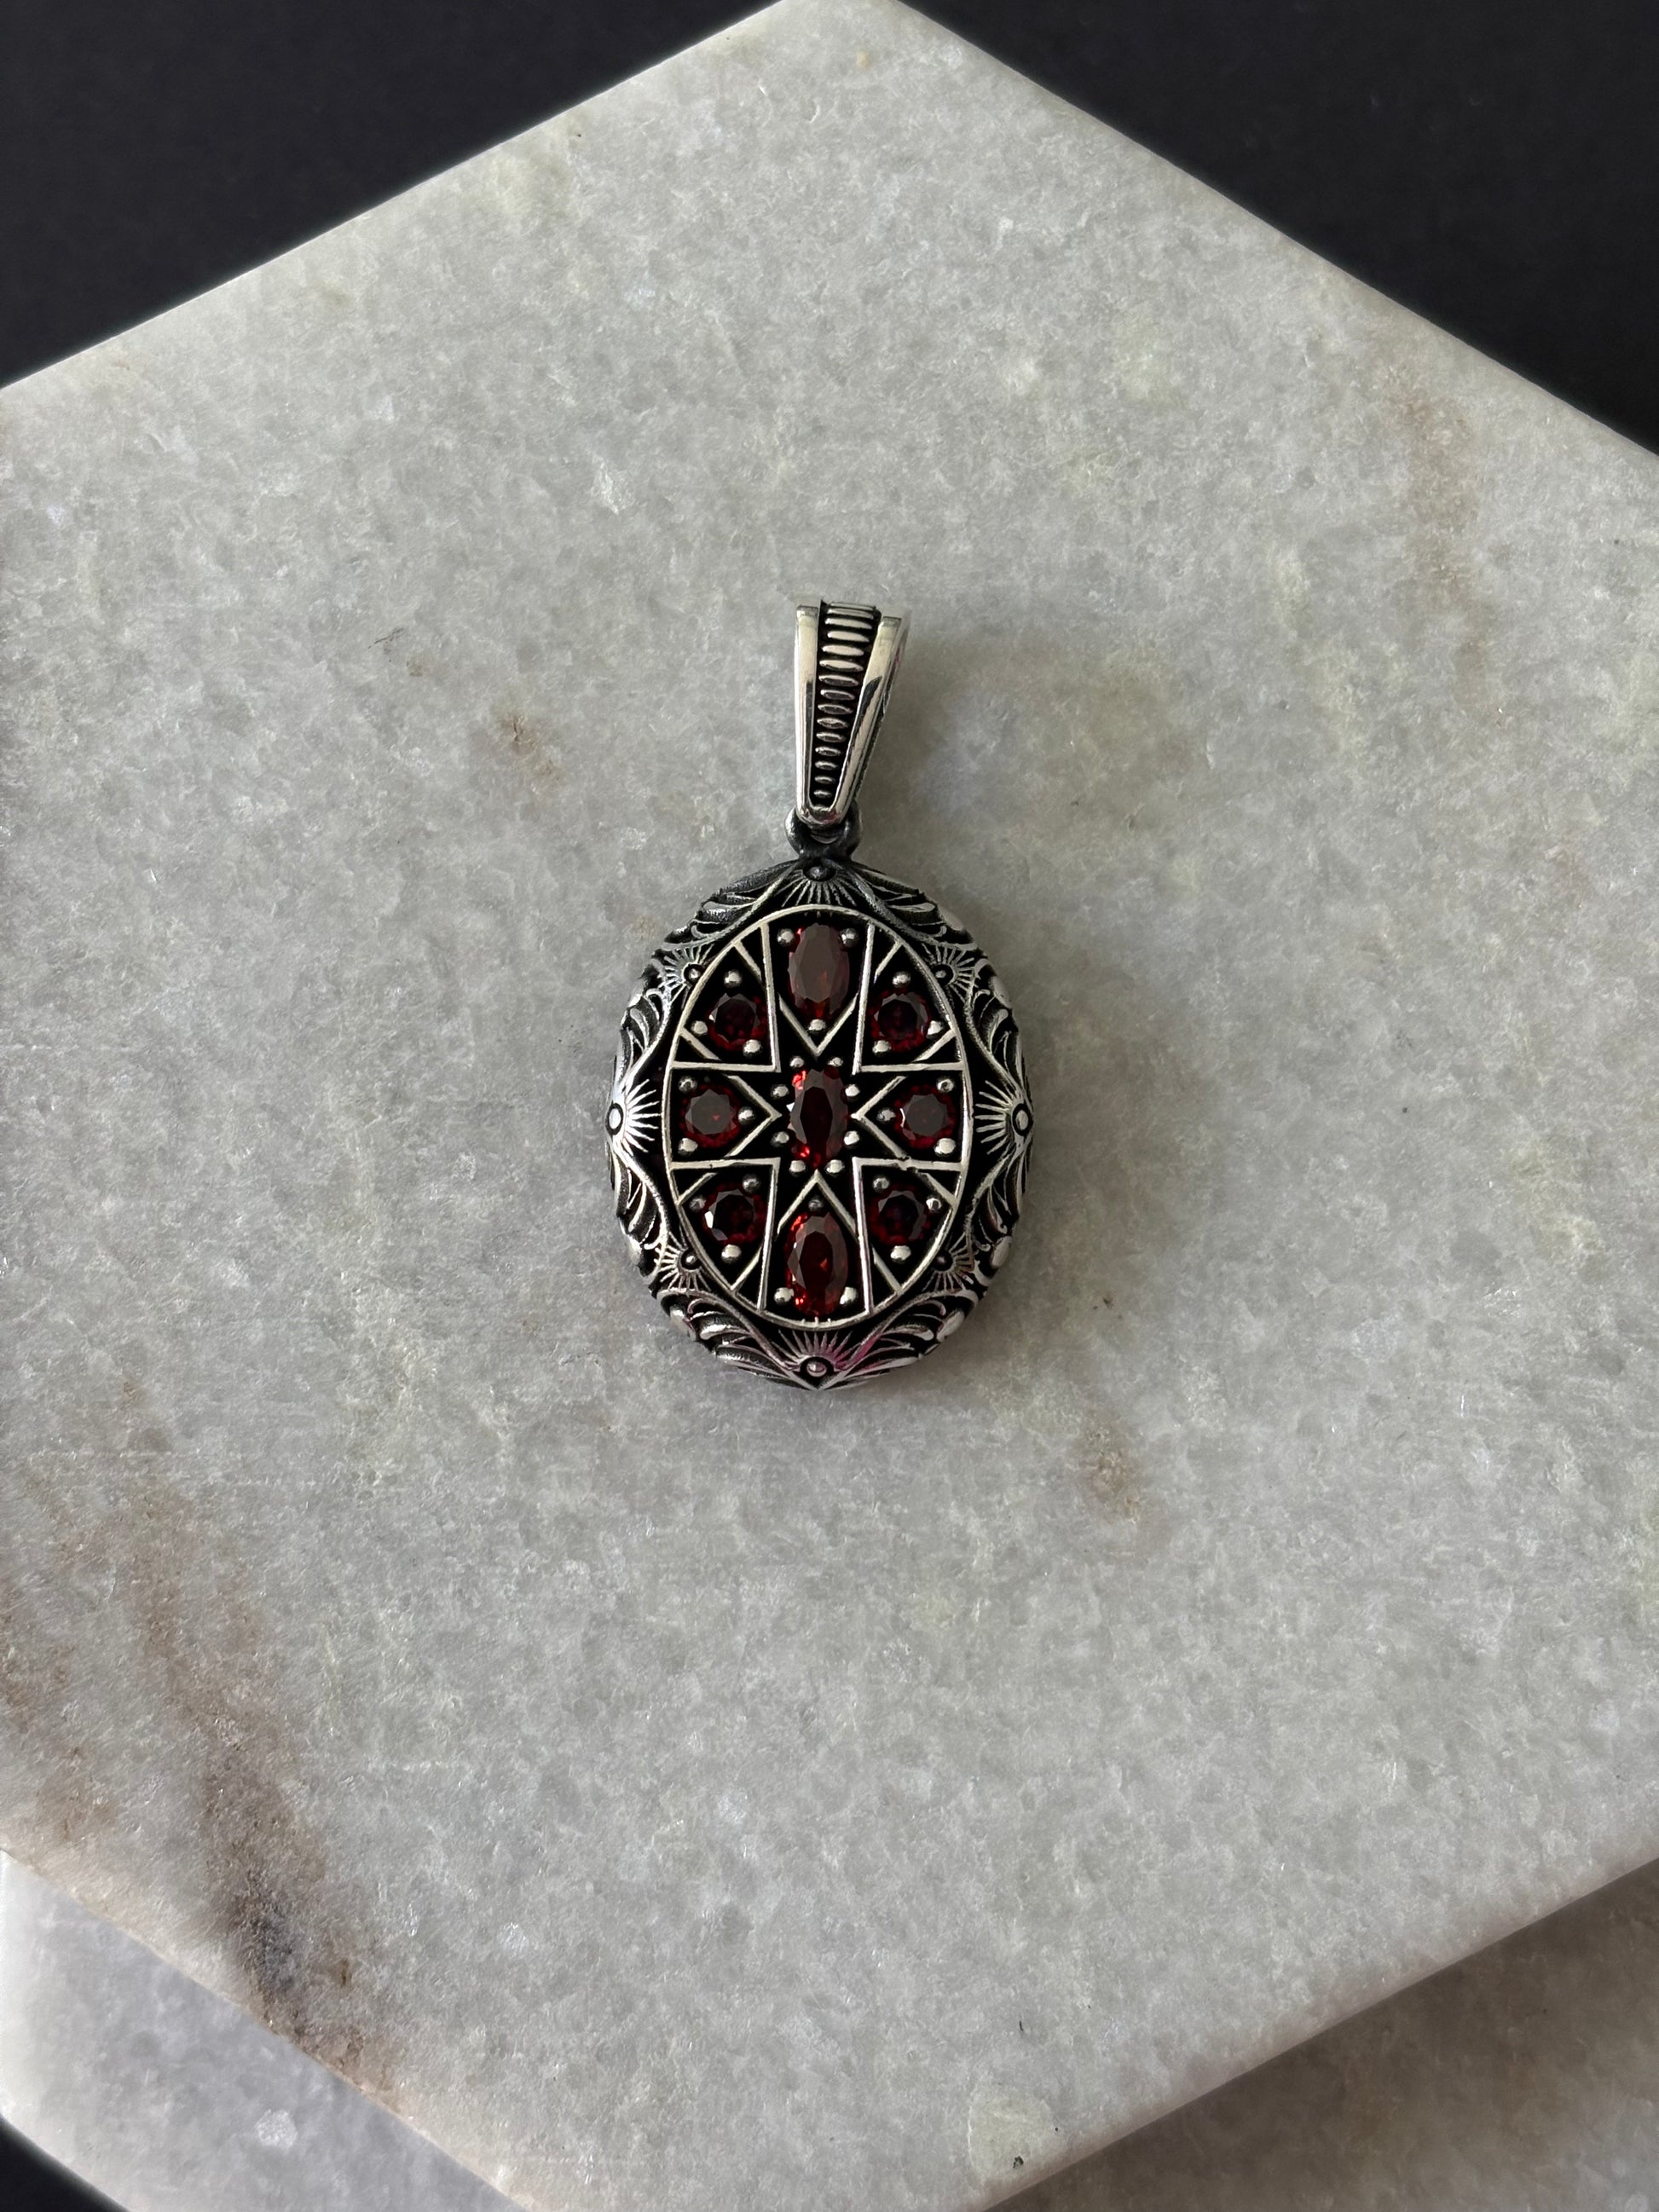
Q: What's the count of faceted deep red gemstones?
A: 9